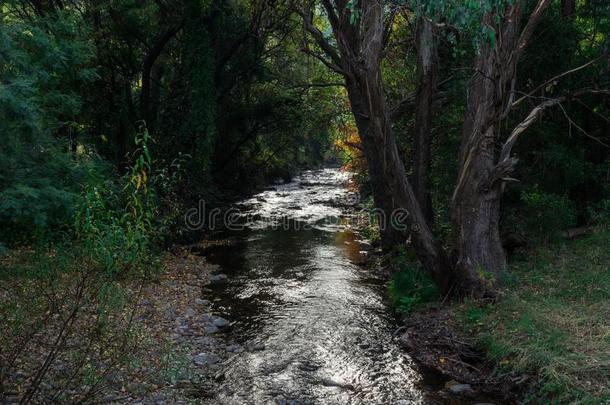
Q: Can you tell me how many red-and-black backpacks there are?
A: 0